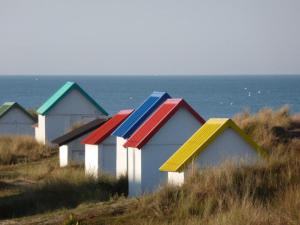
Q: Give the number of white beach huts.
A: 7